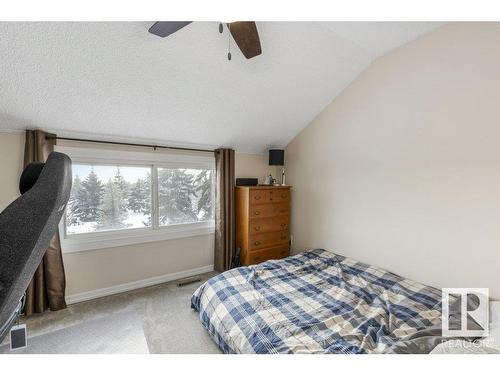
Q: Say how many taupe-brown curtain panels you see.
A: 2